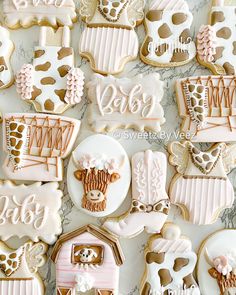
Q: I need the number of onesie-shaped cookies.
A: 5